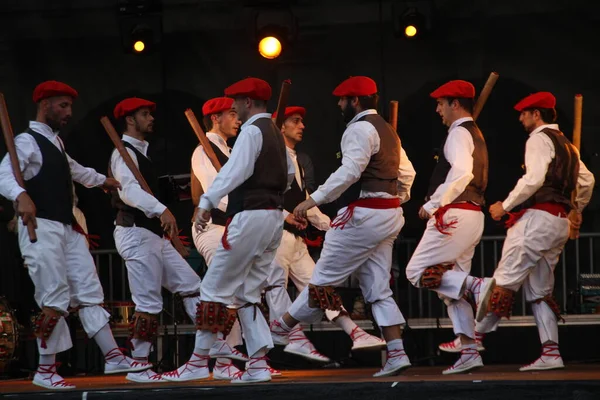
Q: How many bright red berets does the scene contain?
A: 8